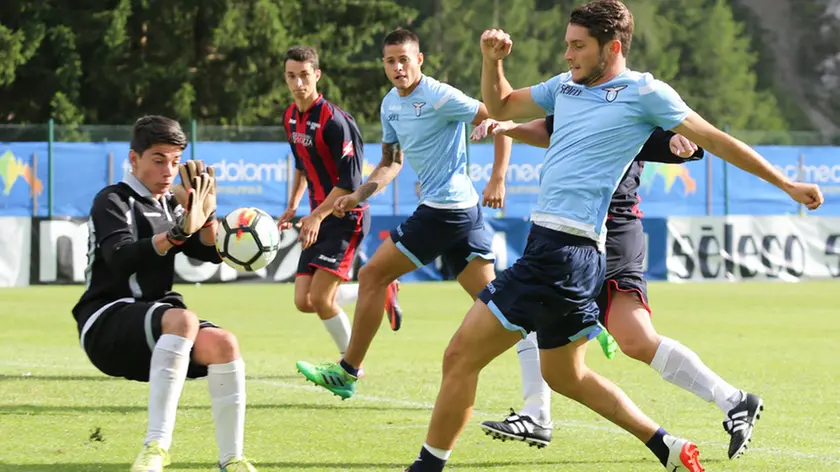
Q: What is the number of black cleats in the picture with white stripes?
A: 2